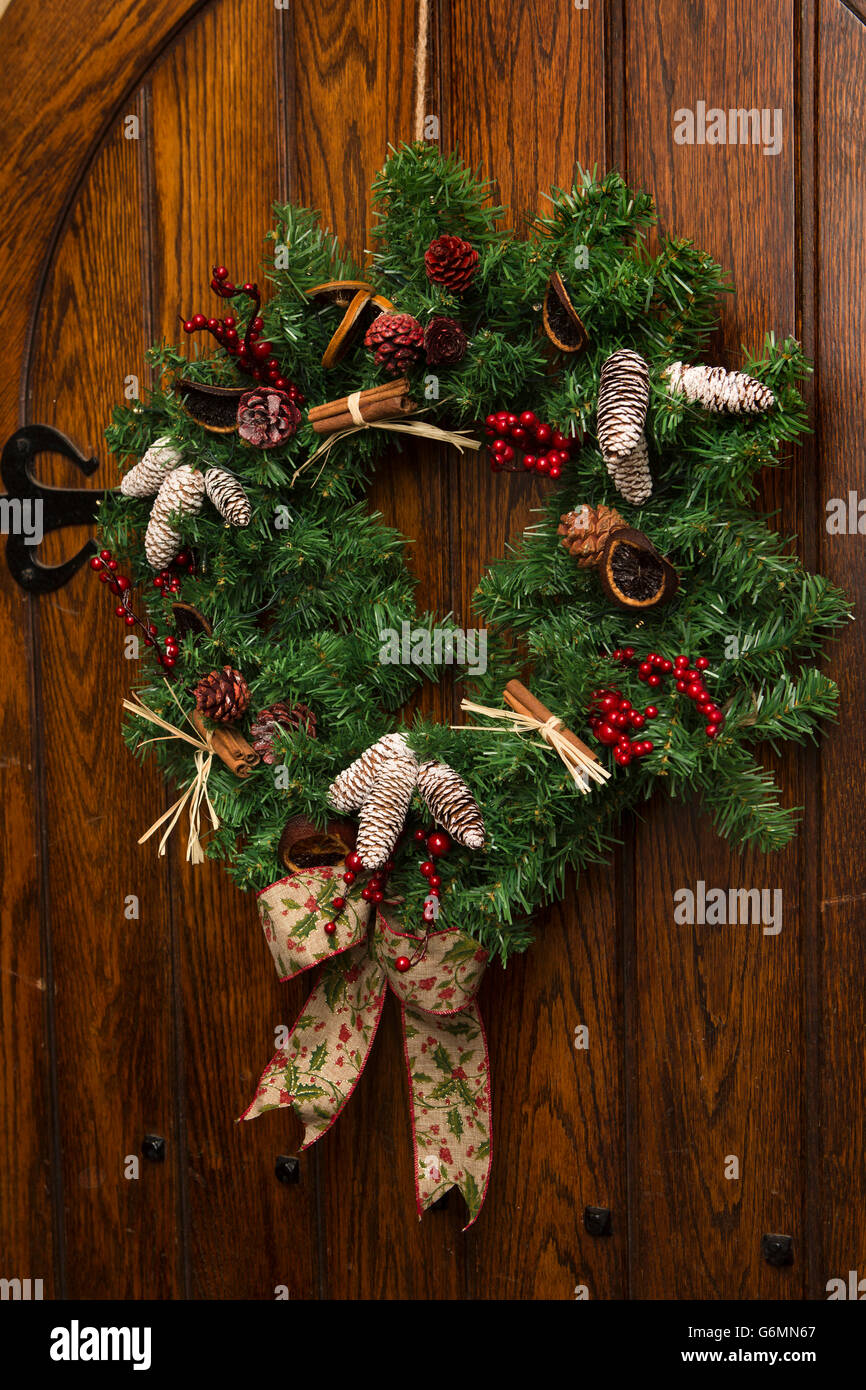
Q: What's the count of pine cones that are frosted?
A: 9